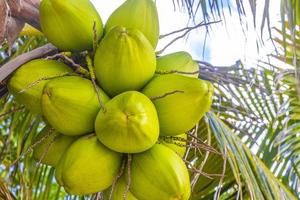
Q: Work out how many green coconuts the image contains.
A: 13